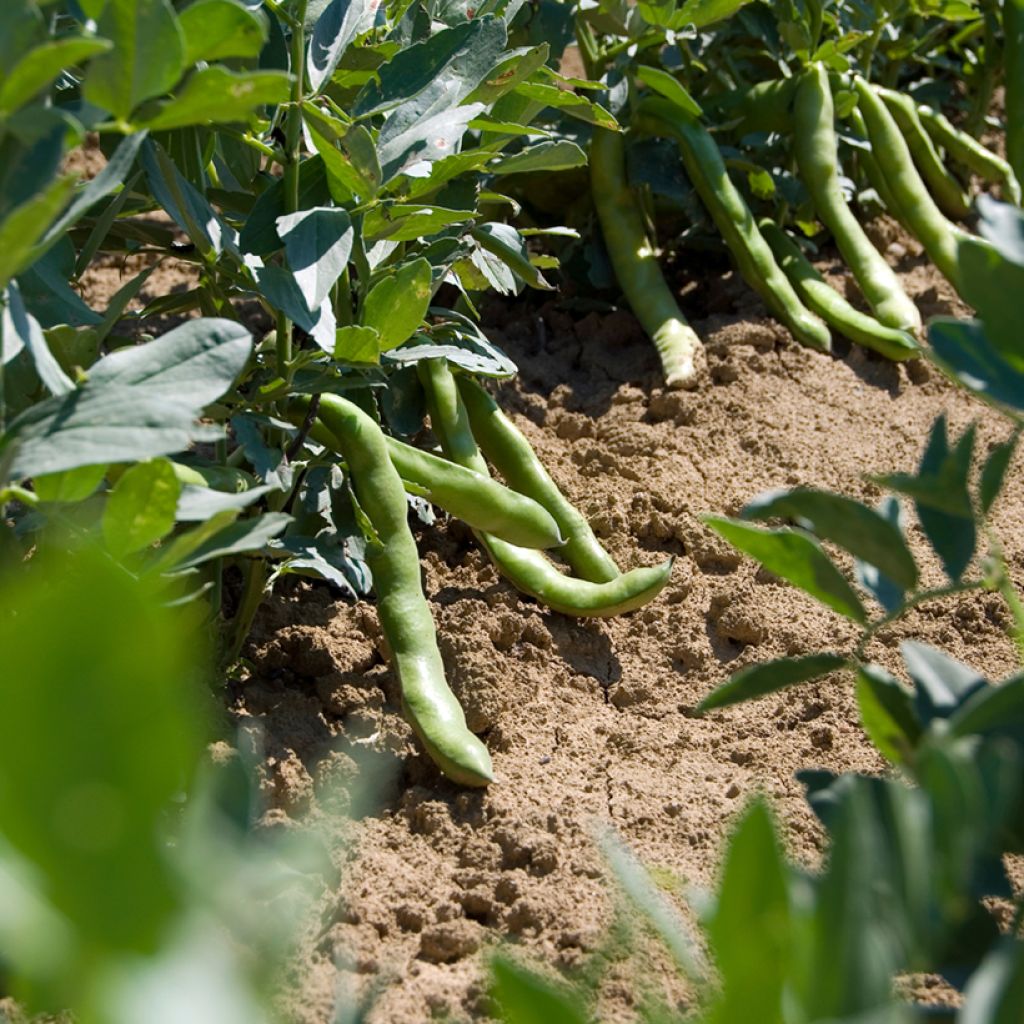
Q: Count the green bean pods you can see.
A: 12